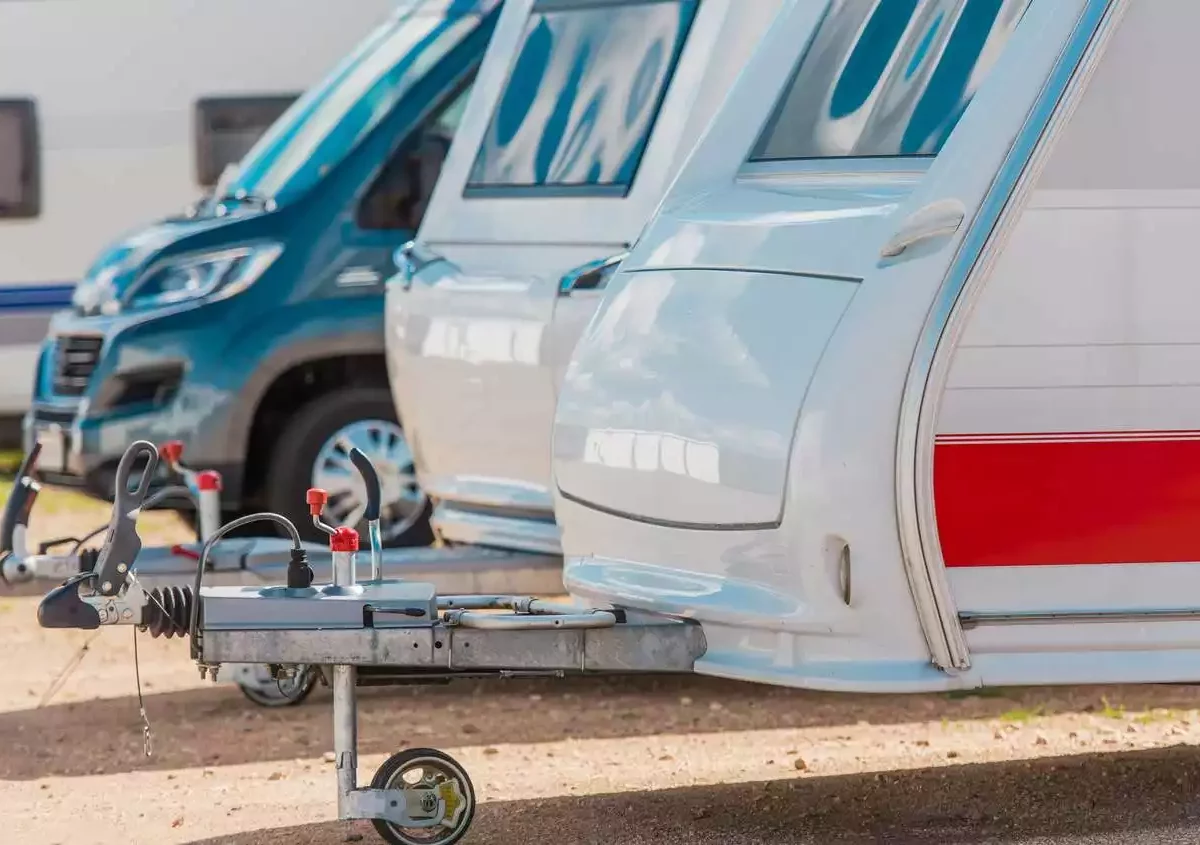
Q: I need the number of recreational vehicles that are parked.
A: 4